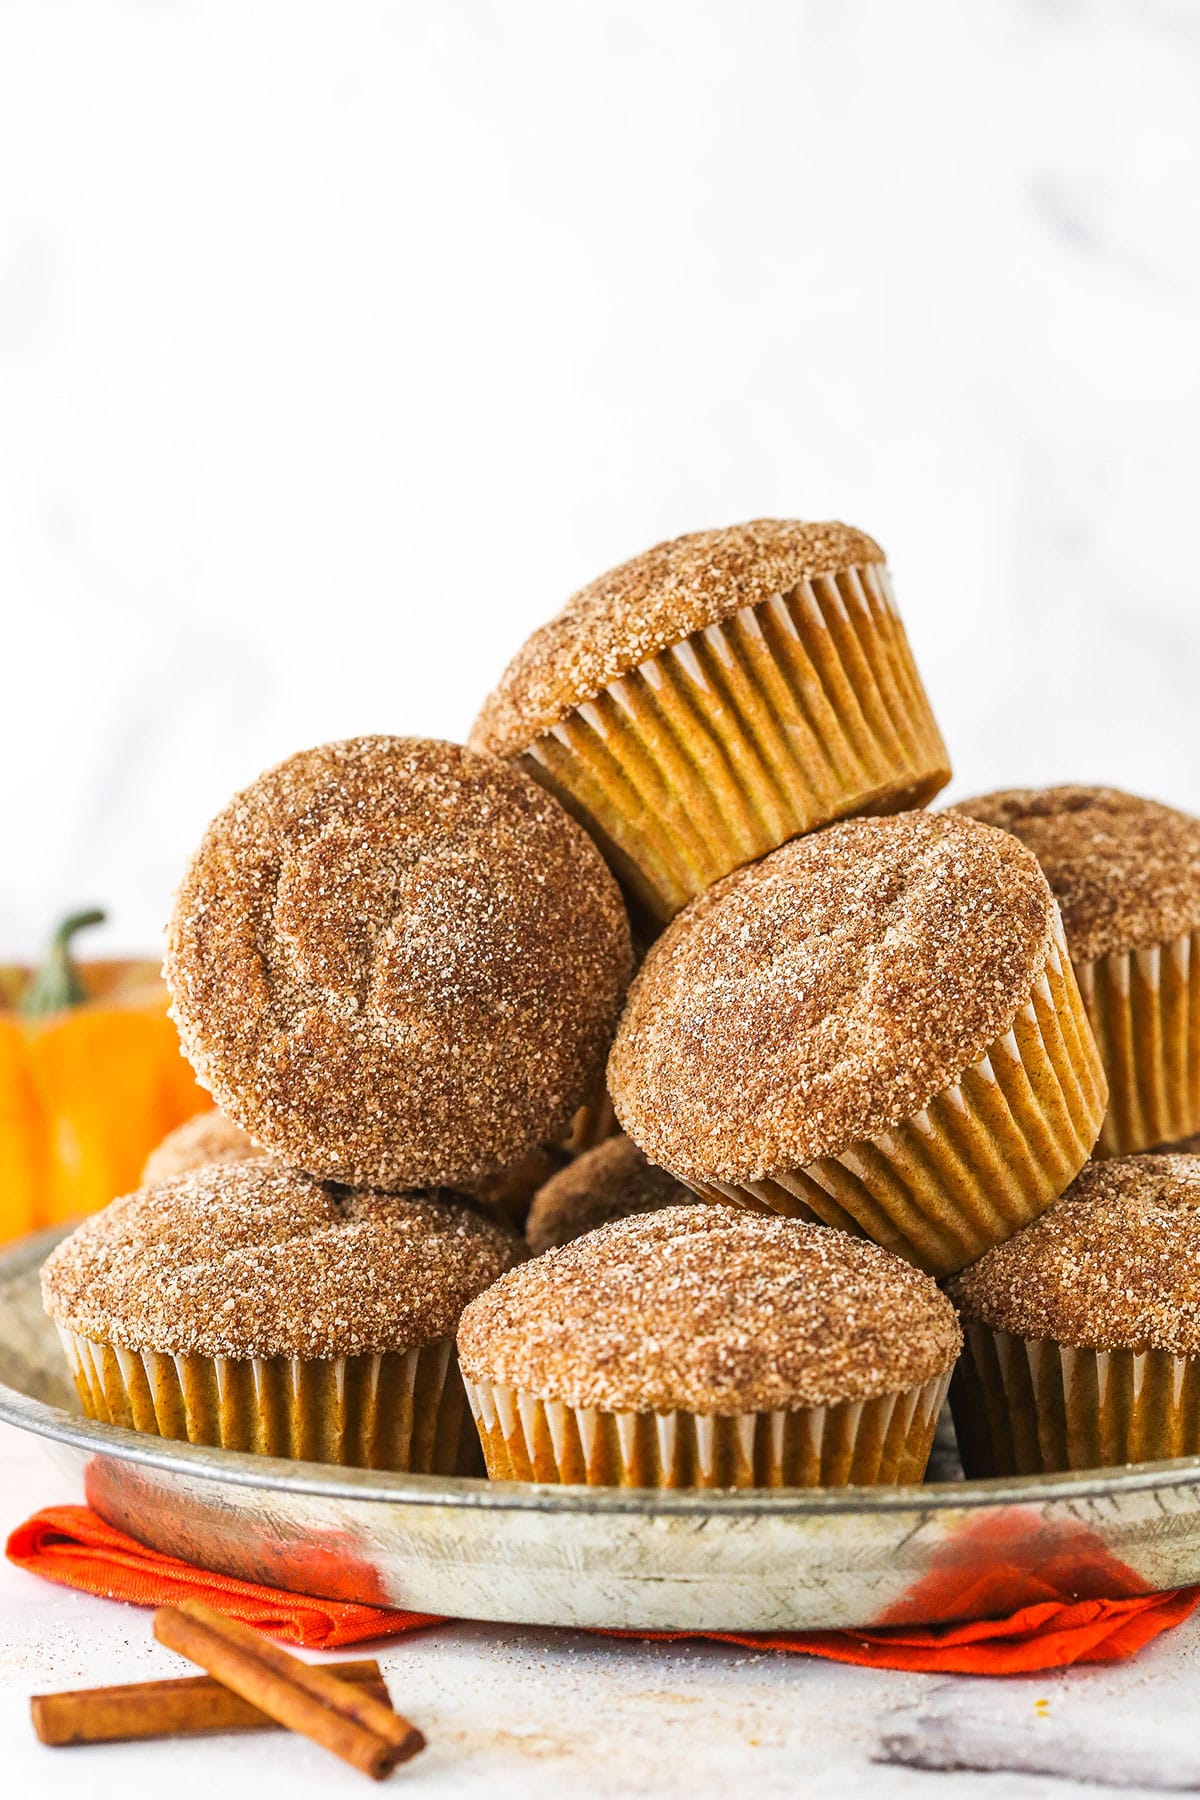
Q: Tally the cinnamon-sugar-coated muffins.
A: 9